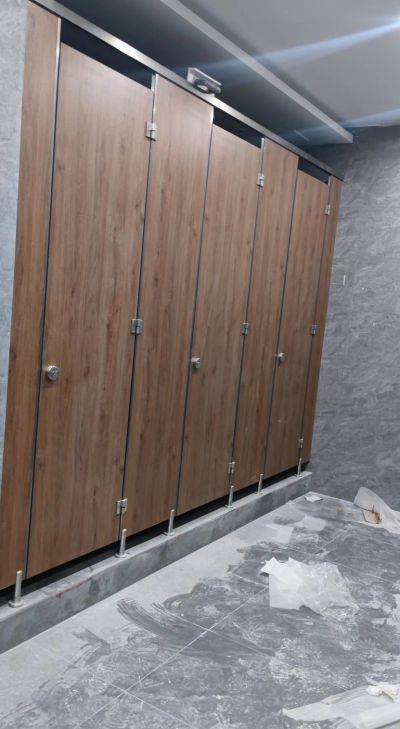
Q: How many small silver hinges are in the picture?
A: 9